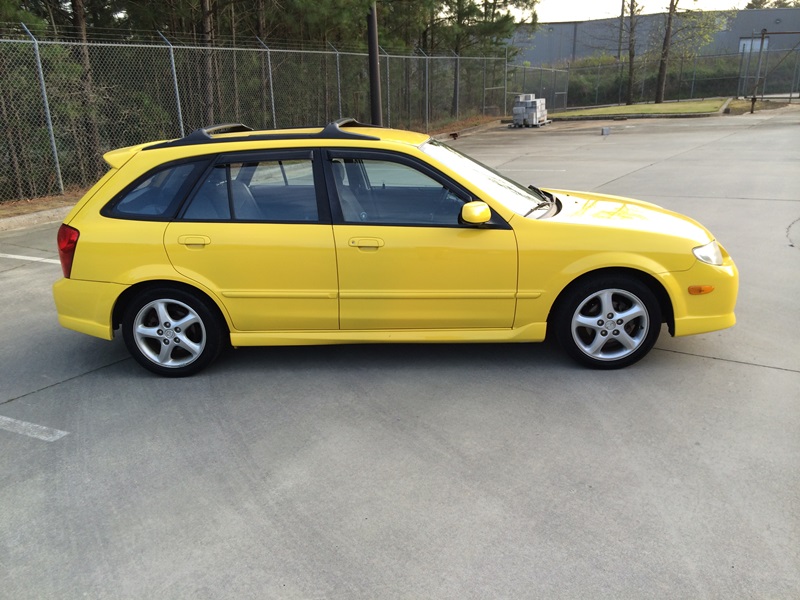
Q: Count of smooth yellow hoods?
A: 1